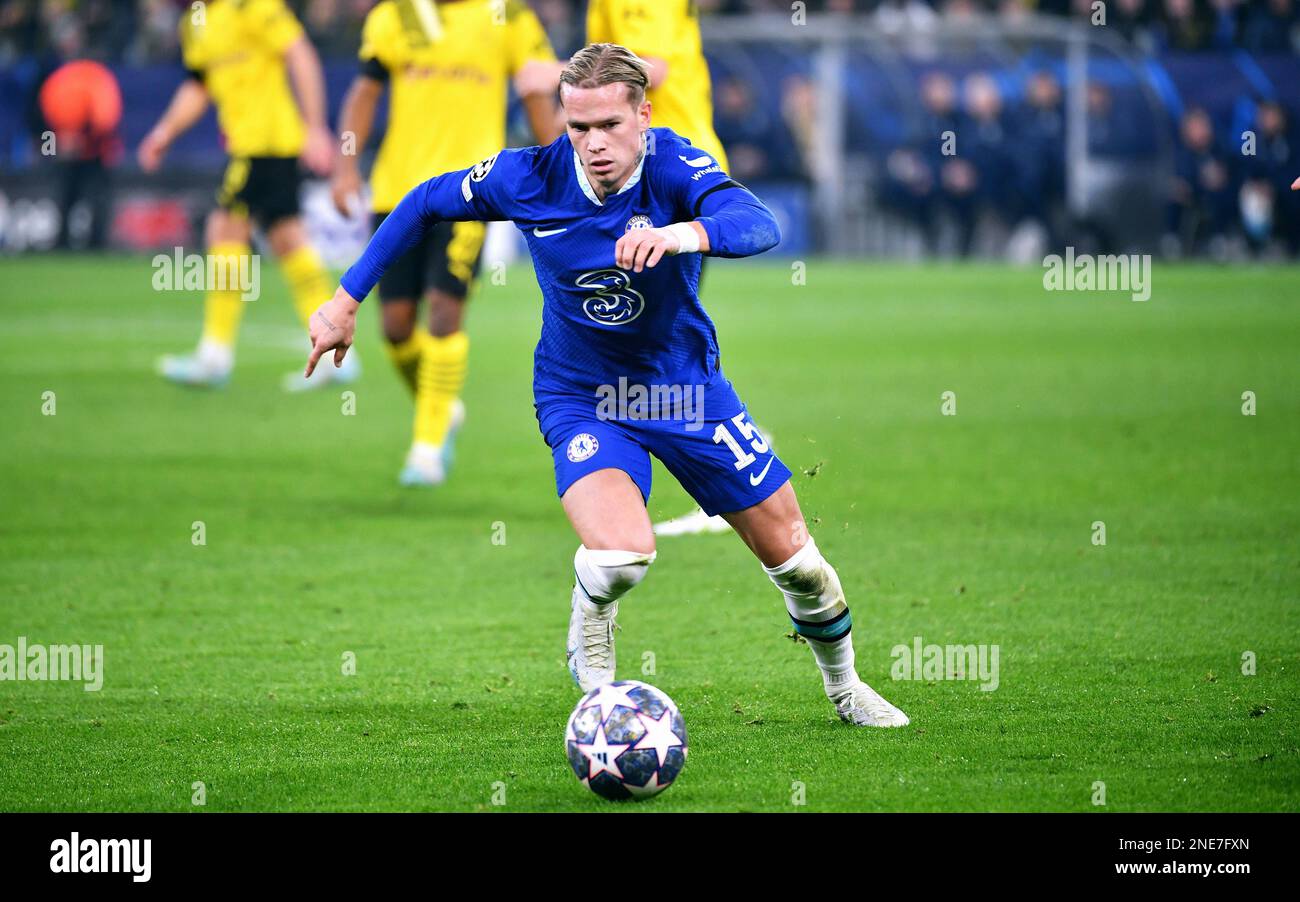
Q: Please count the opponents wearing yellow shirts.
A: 3